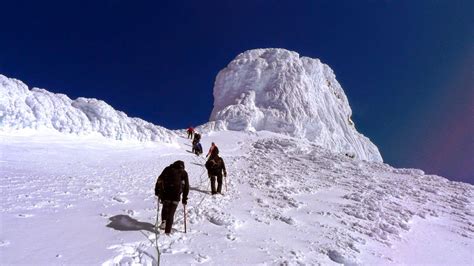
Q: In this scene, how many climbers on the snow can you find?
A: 6